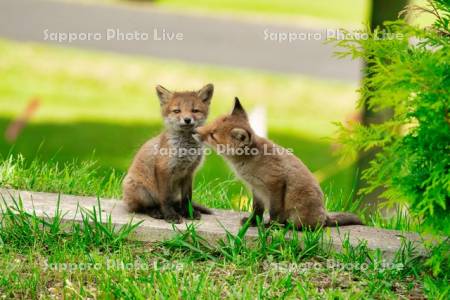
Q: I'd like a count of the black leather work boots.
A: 0